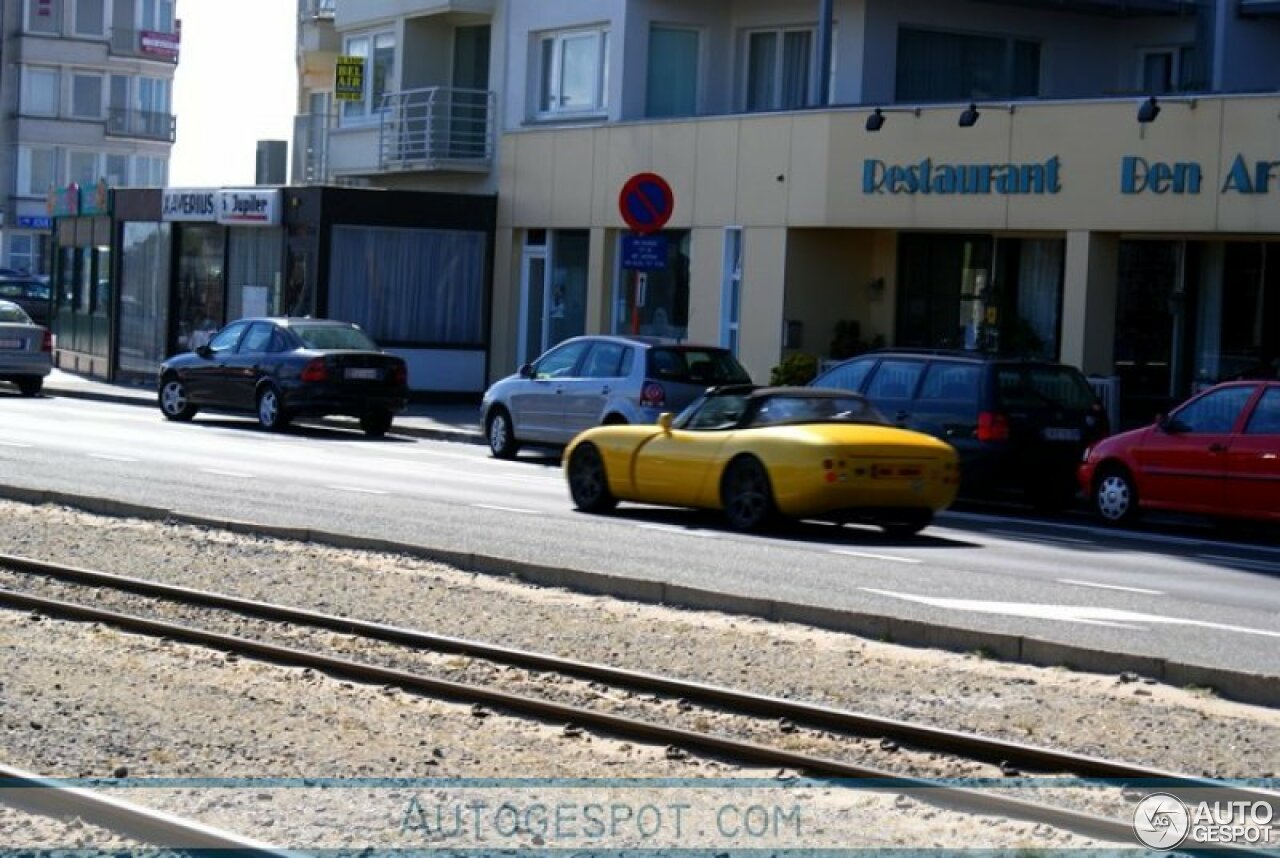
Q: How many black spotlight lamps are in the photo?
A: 3